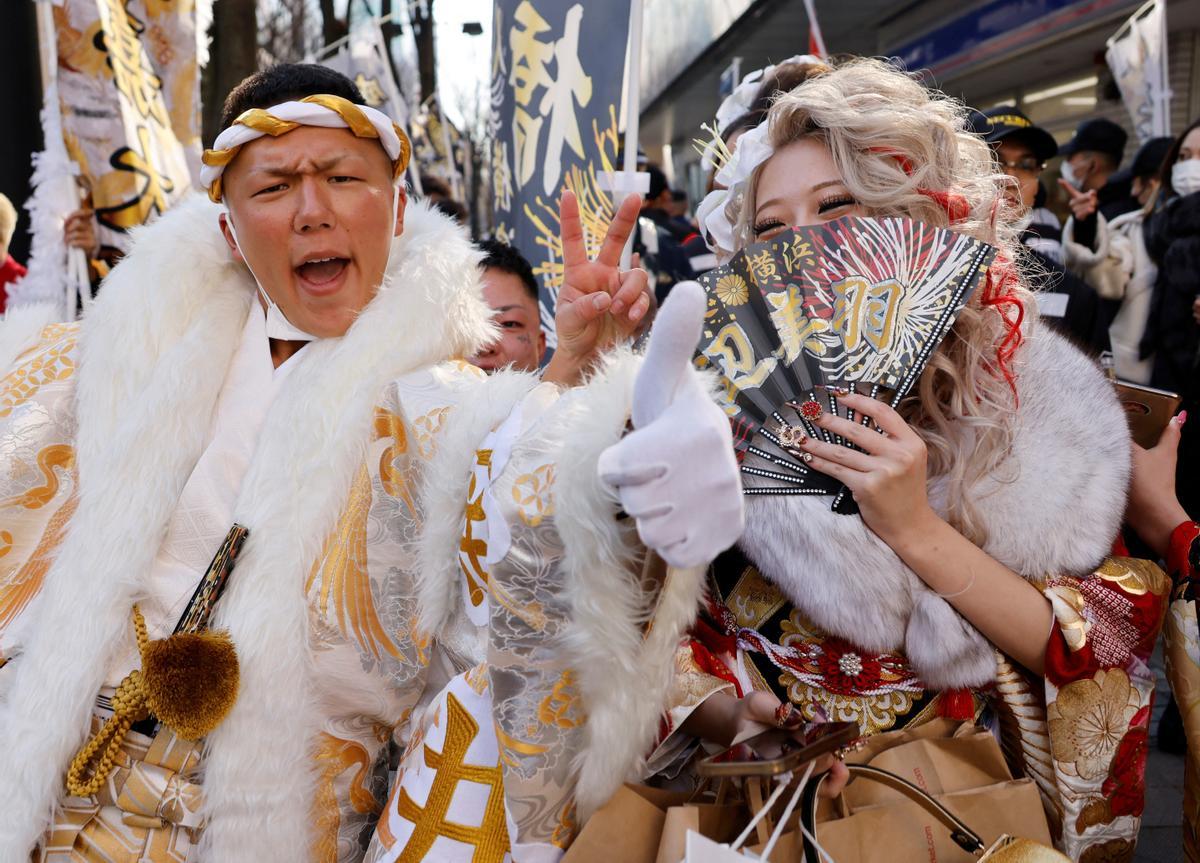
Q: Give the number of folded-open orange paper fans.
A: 0